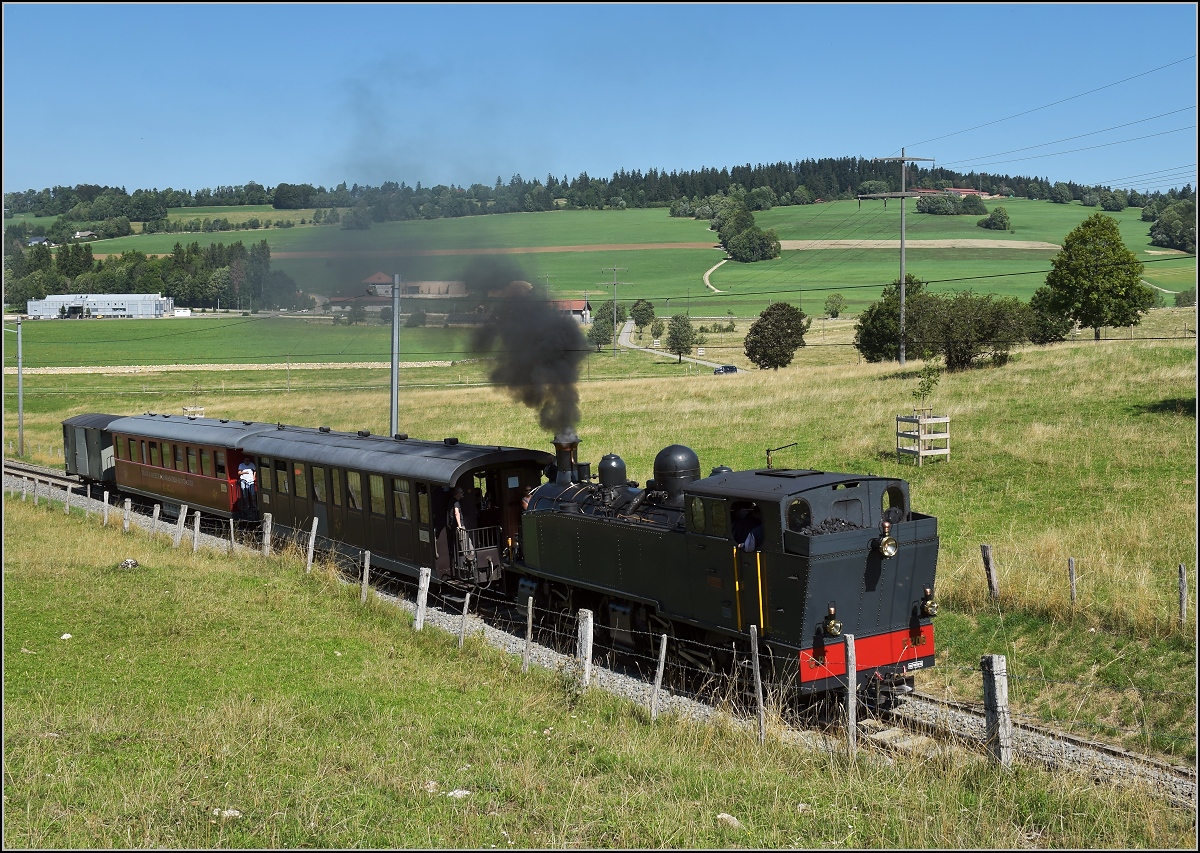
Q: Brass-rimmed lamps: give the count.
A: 3